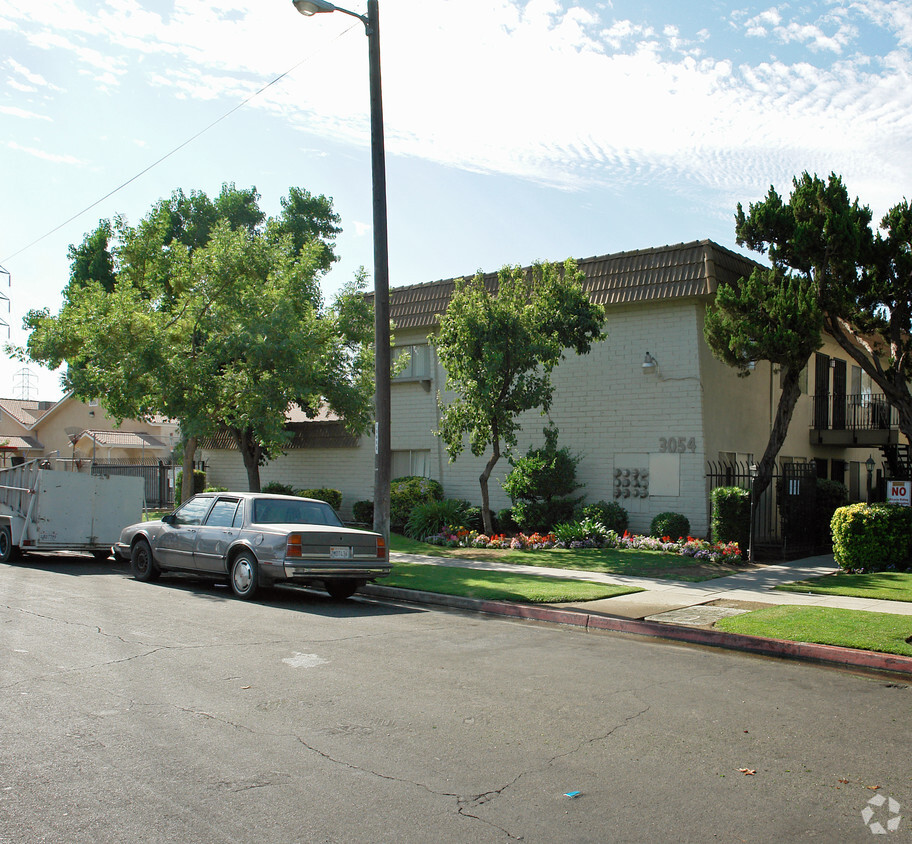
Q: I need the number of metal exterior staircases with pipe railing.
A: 1